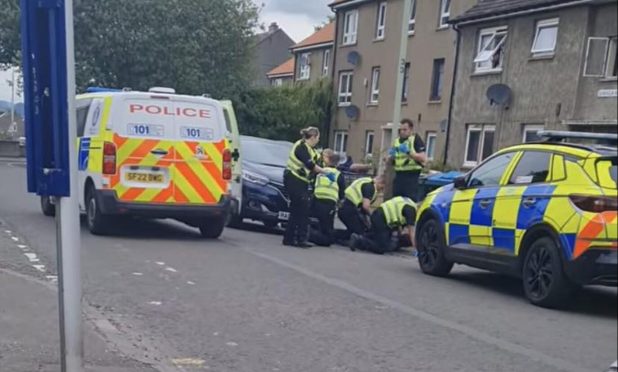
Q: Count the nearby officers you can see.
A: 5